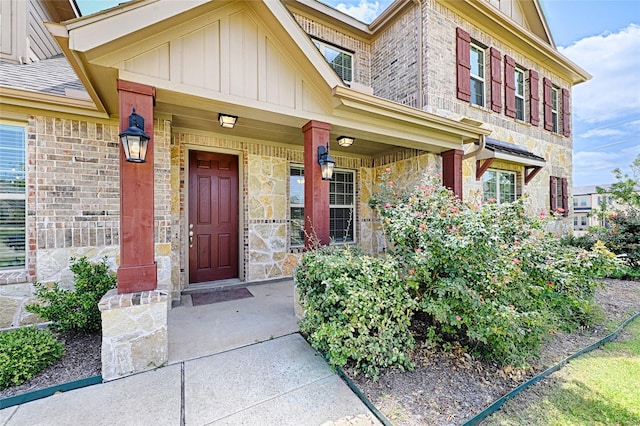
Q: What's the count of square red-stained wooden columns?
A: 3